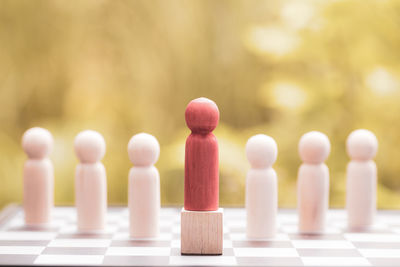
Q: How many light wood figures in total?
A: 6